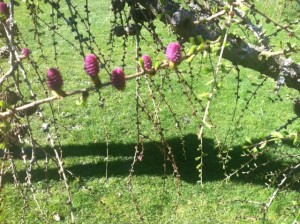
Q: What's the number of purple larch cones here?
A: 7